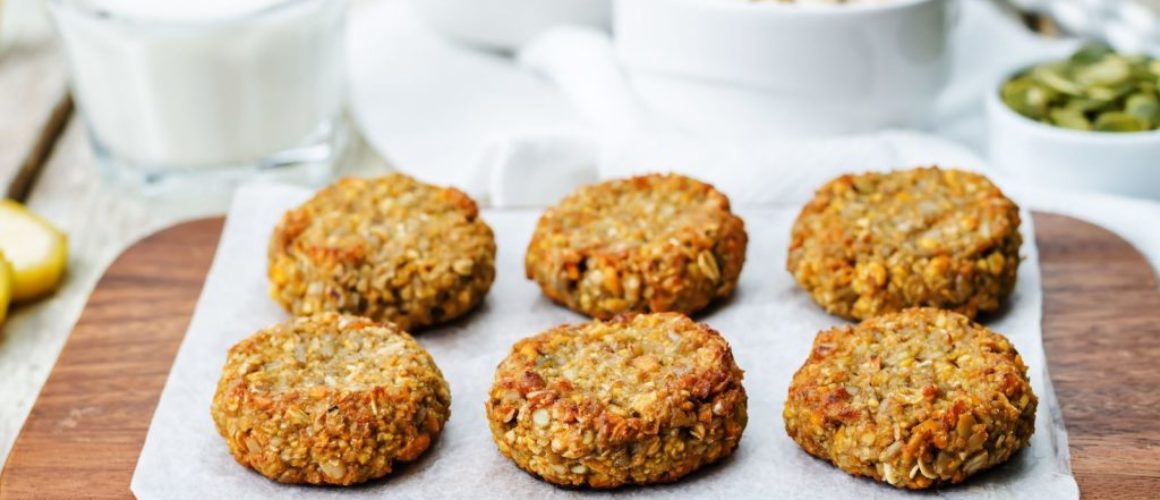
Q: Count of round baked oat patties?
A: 6